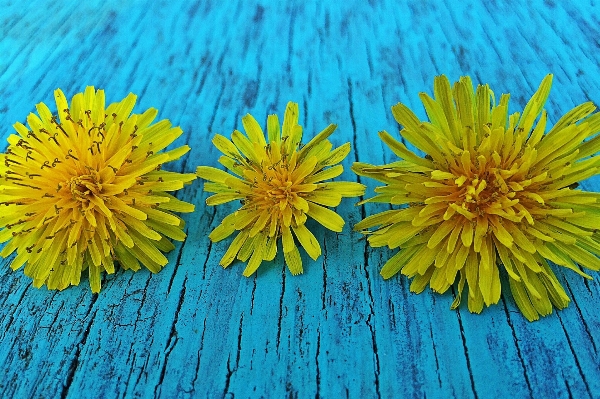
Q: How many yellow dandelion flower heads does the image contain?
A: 3